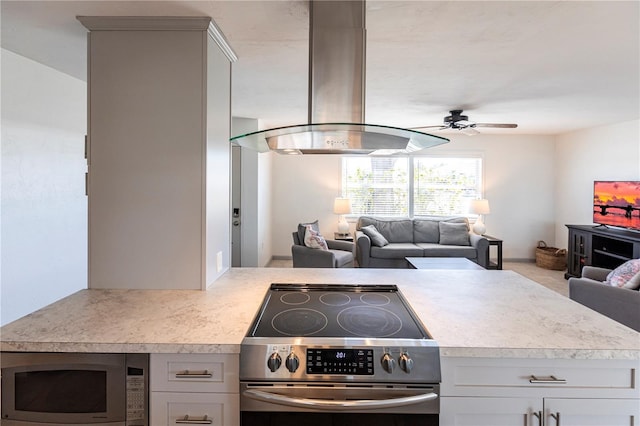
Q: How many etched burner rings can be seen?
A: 5